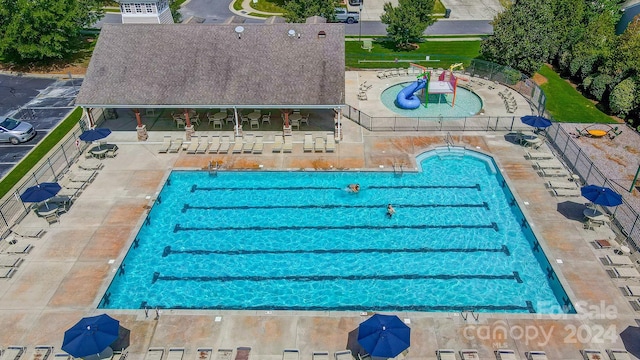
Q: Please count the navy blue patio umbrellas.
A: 6